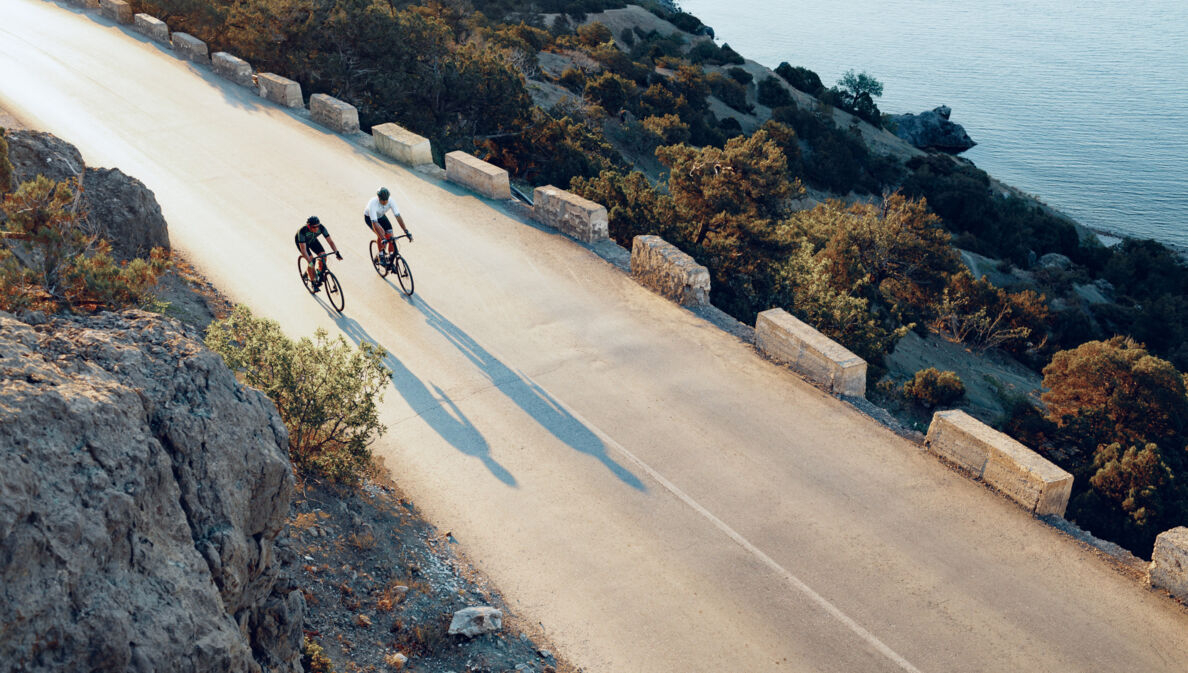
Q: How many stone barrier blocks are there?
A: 14